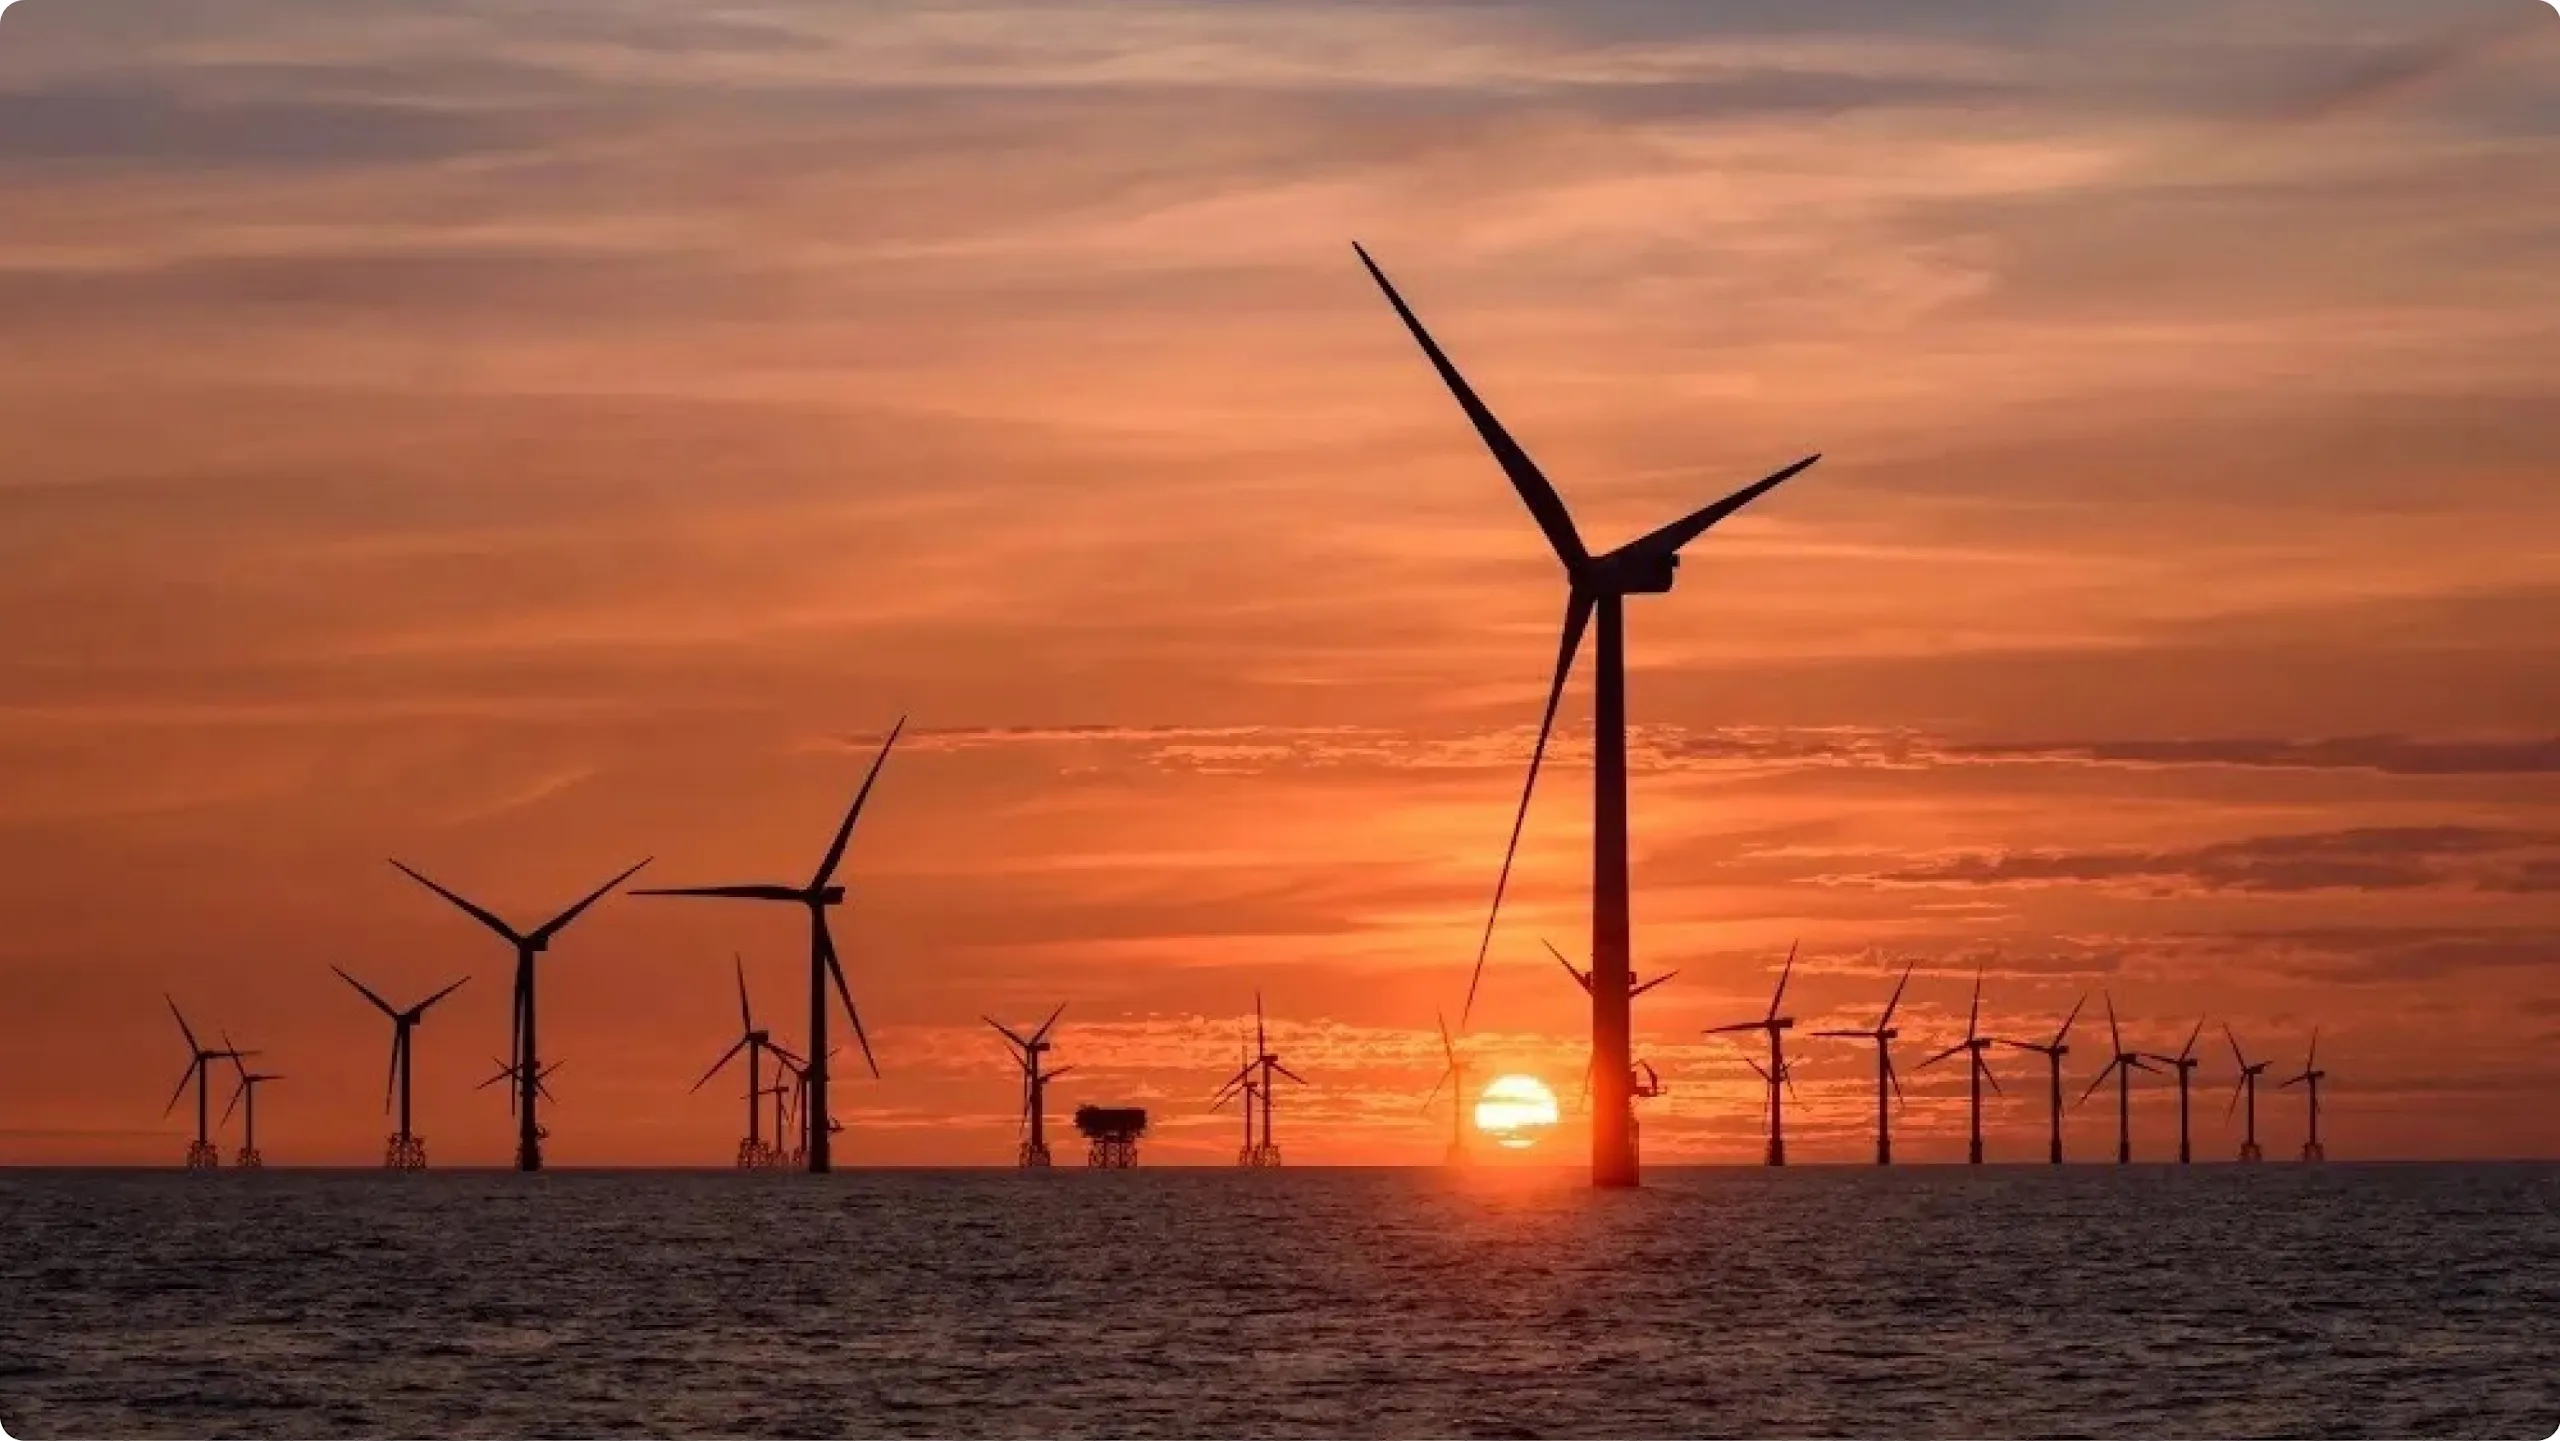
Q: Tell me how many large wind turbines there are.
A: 3